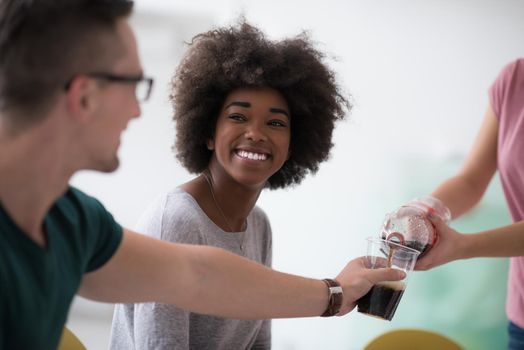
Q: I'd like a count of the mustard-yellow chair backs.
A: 2